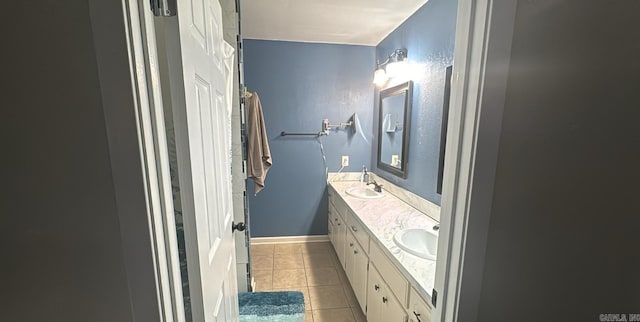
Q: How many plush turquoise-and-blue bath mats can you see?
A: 1